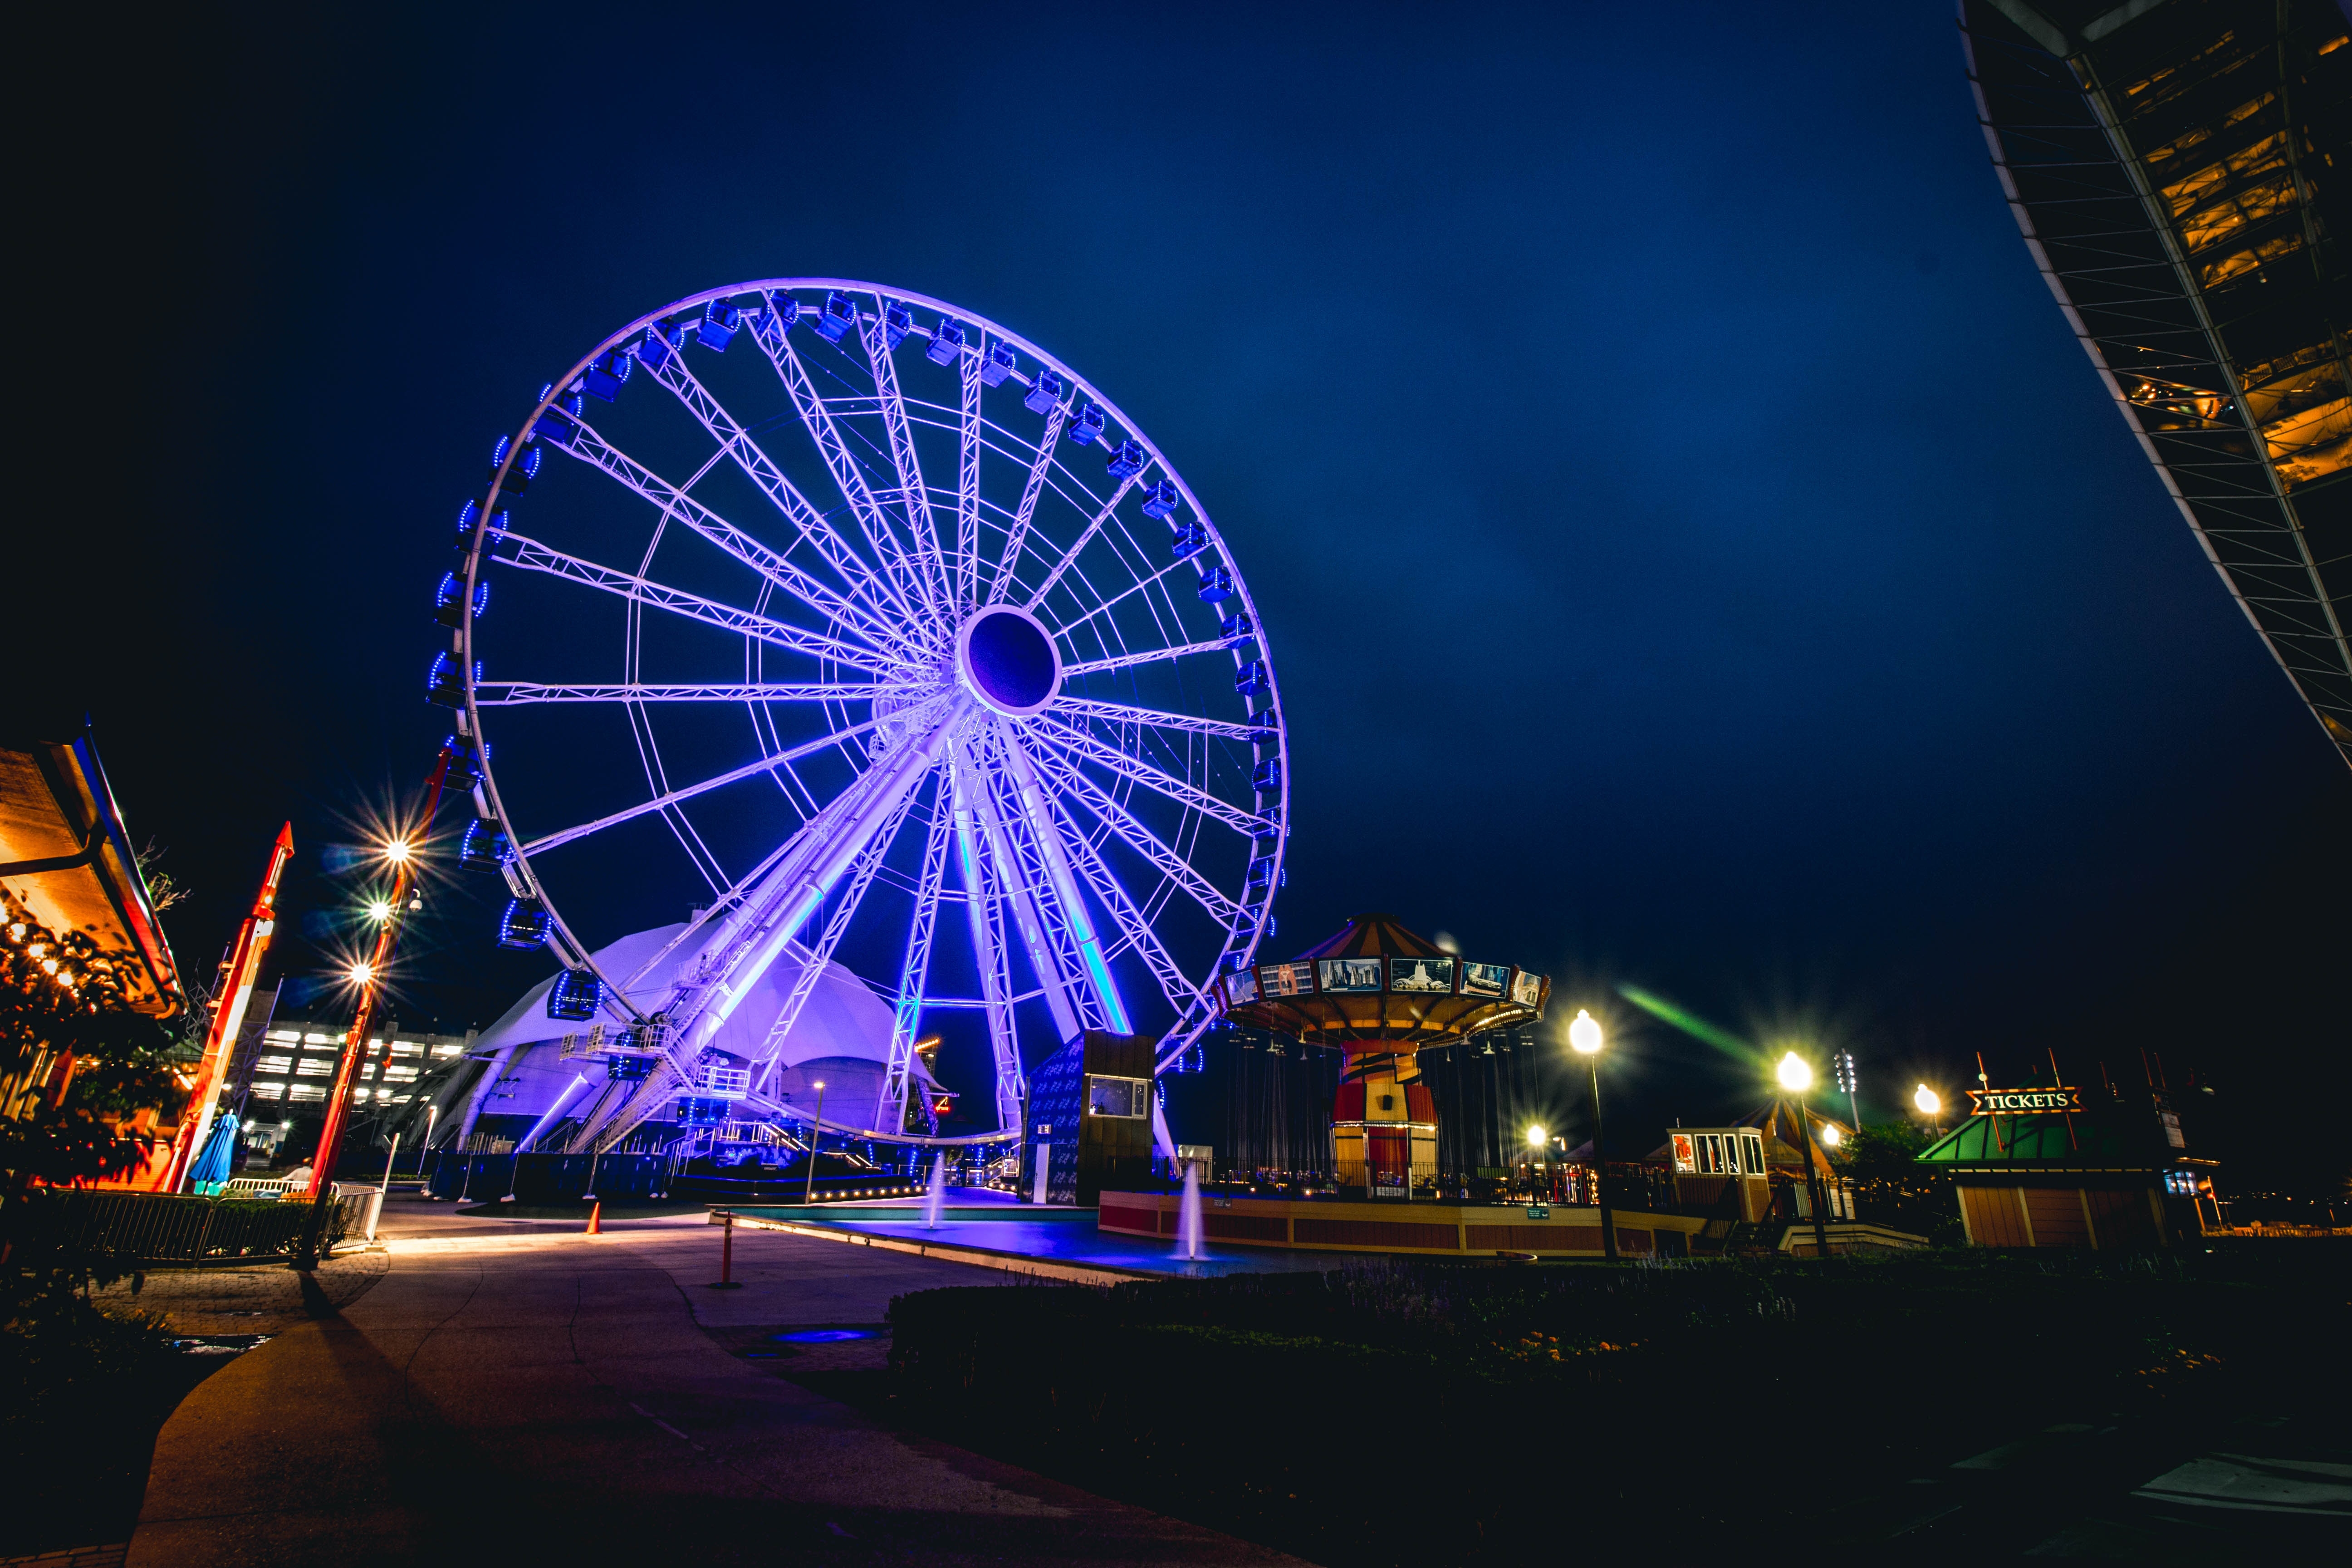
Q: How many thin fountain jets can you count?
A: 2